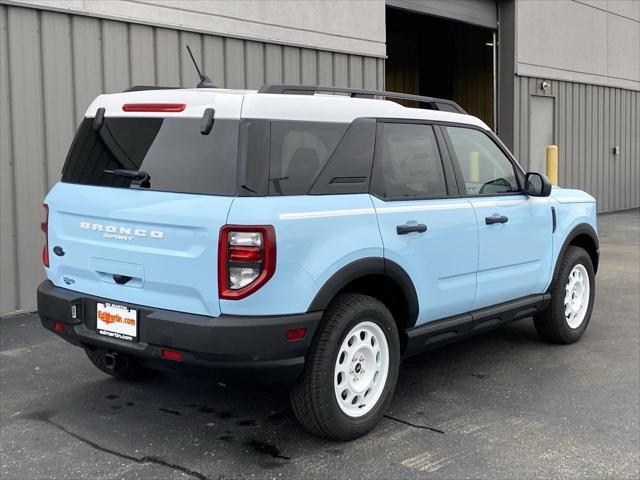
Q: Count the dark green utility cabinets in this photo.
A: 0